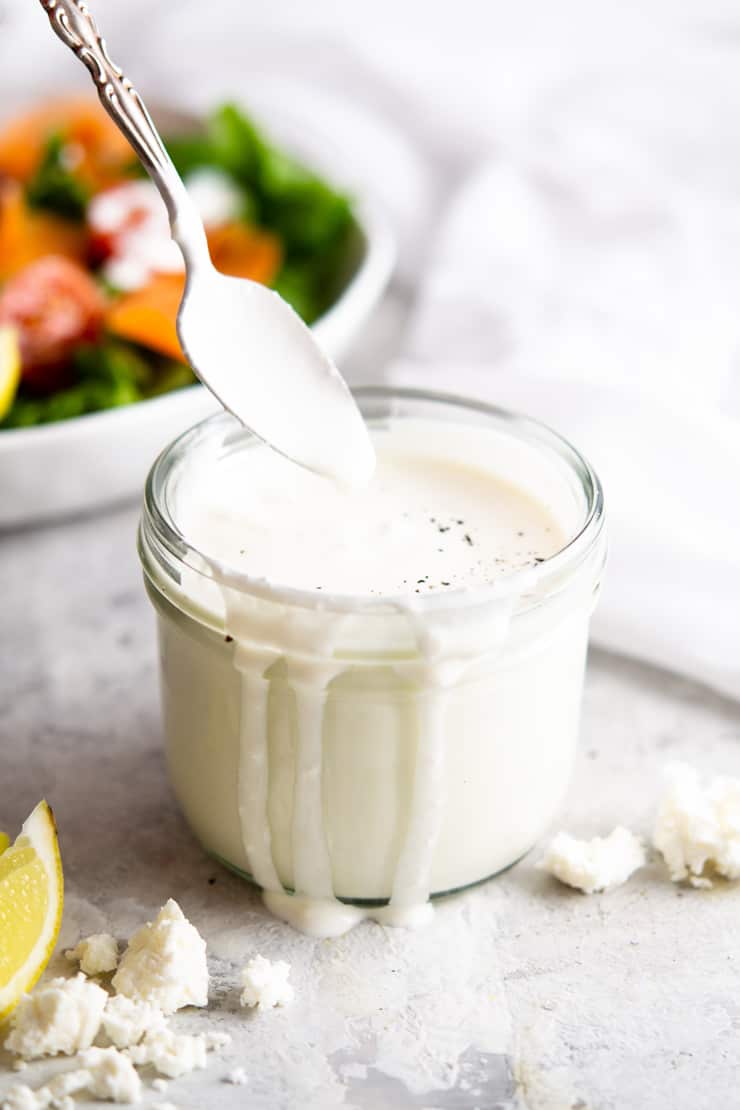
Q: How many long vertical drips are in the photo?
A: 3